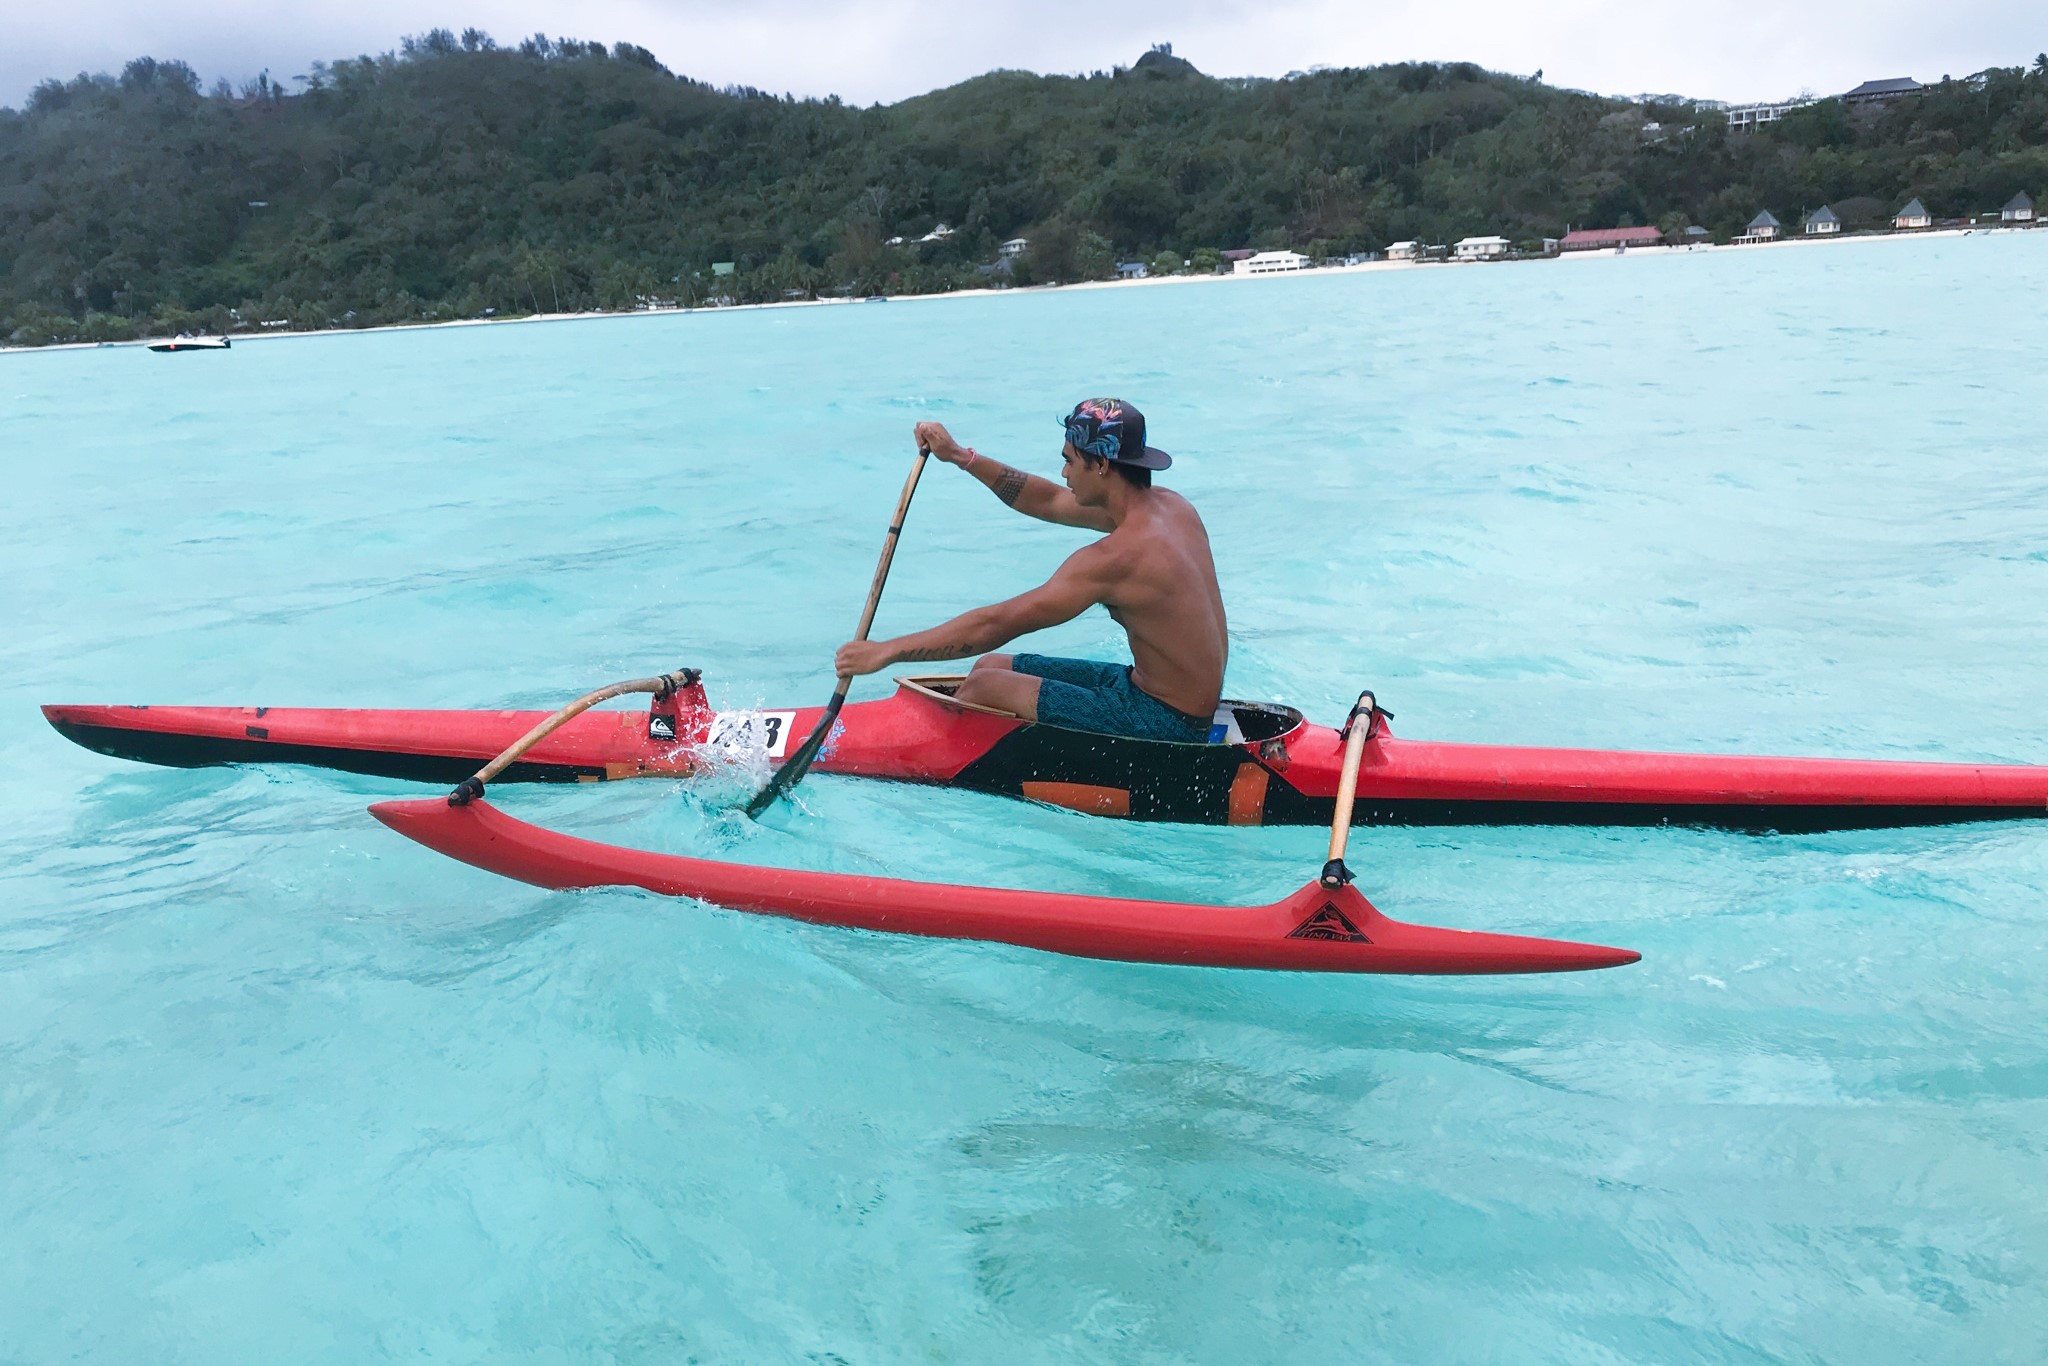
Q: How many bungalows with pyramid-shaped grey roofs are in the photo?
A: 4